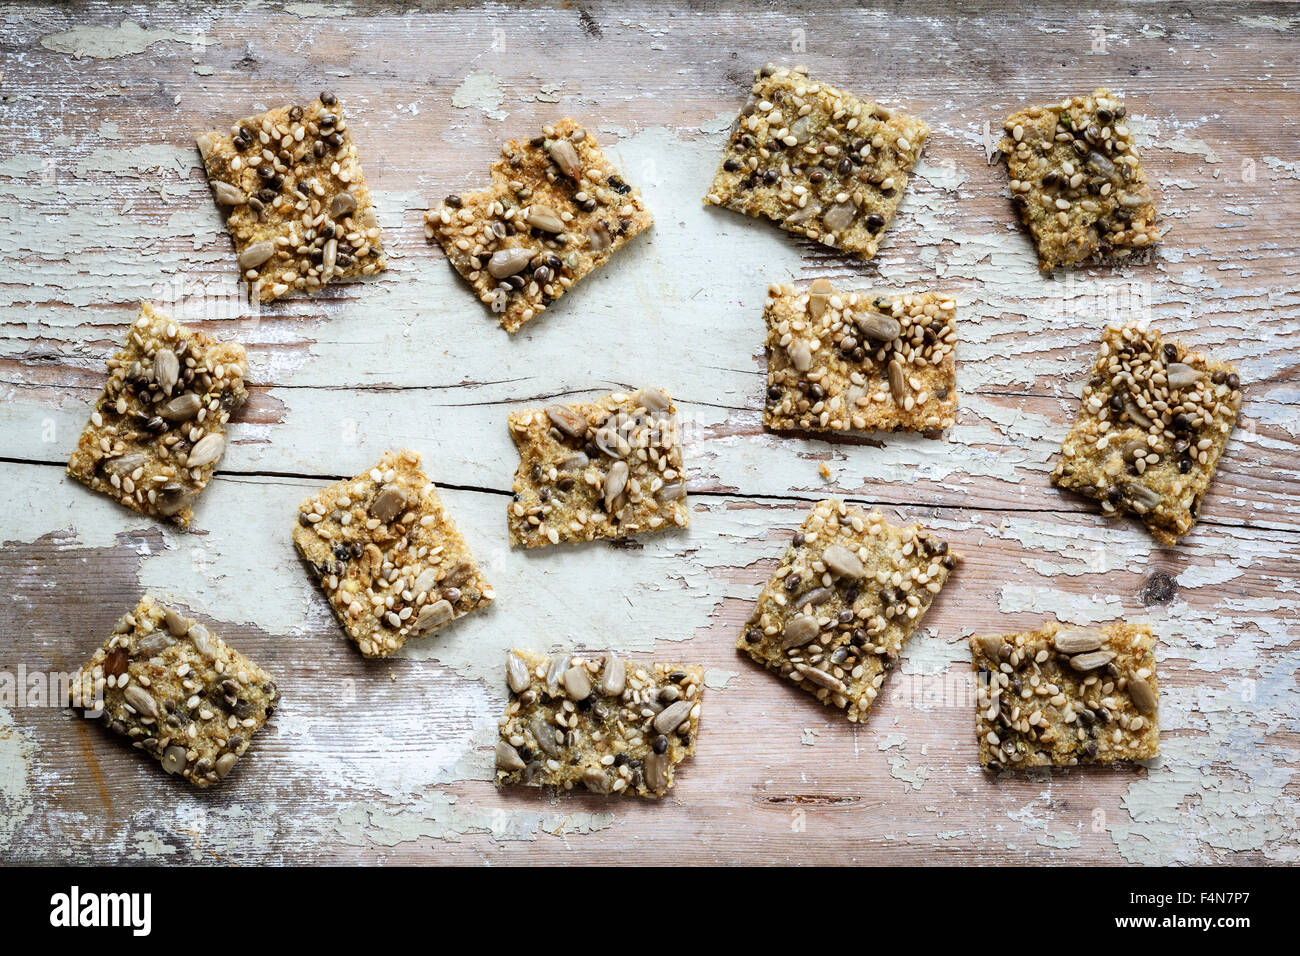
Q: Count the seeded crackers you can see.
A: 13